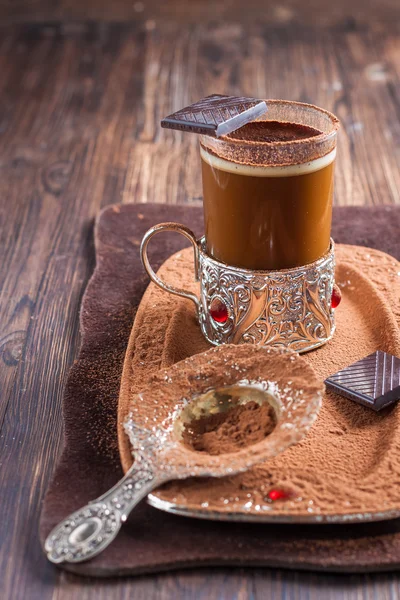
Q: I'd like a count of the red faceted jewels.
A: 3